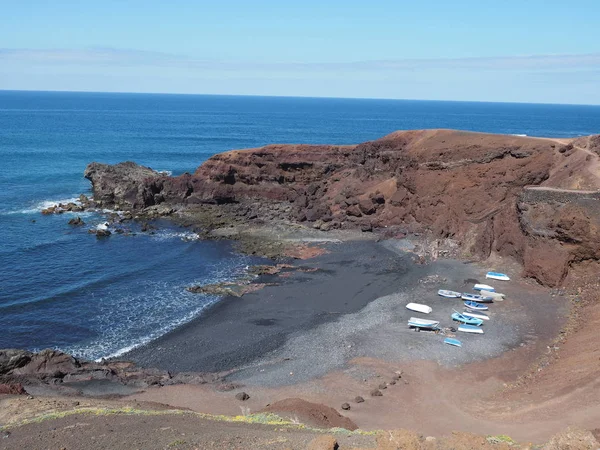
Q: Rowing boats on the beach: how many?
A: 12